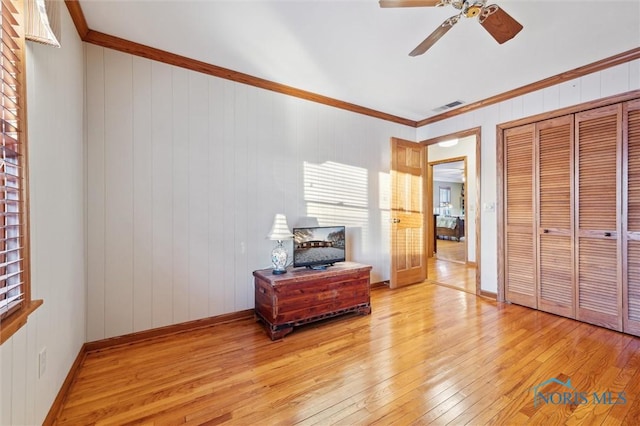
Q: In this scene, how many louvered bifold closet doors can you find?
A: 4